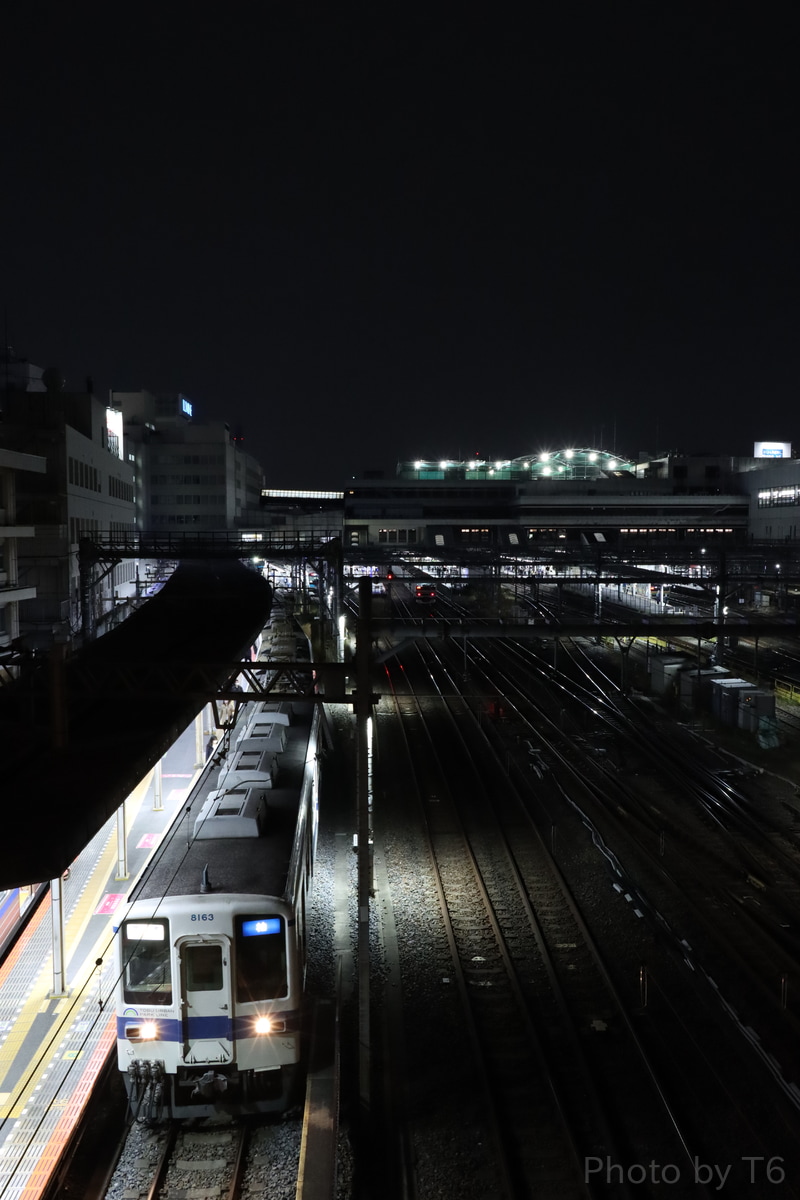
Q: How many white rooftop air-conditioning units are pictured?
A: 4